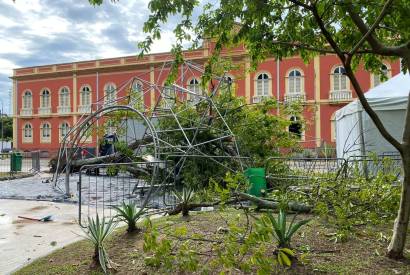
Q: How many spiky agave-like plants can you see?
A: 4